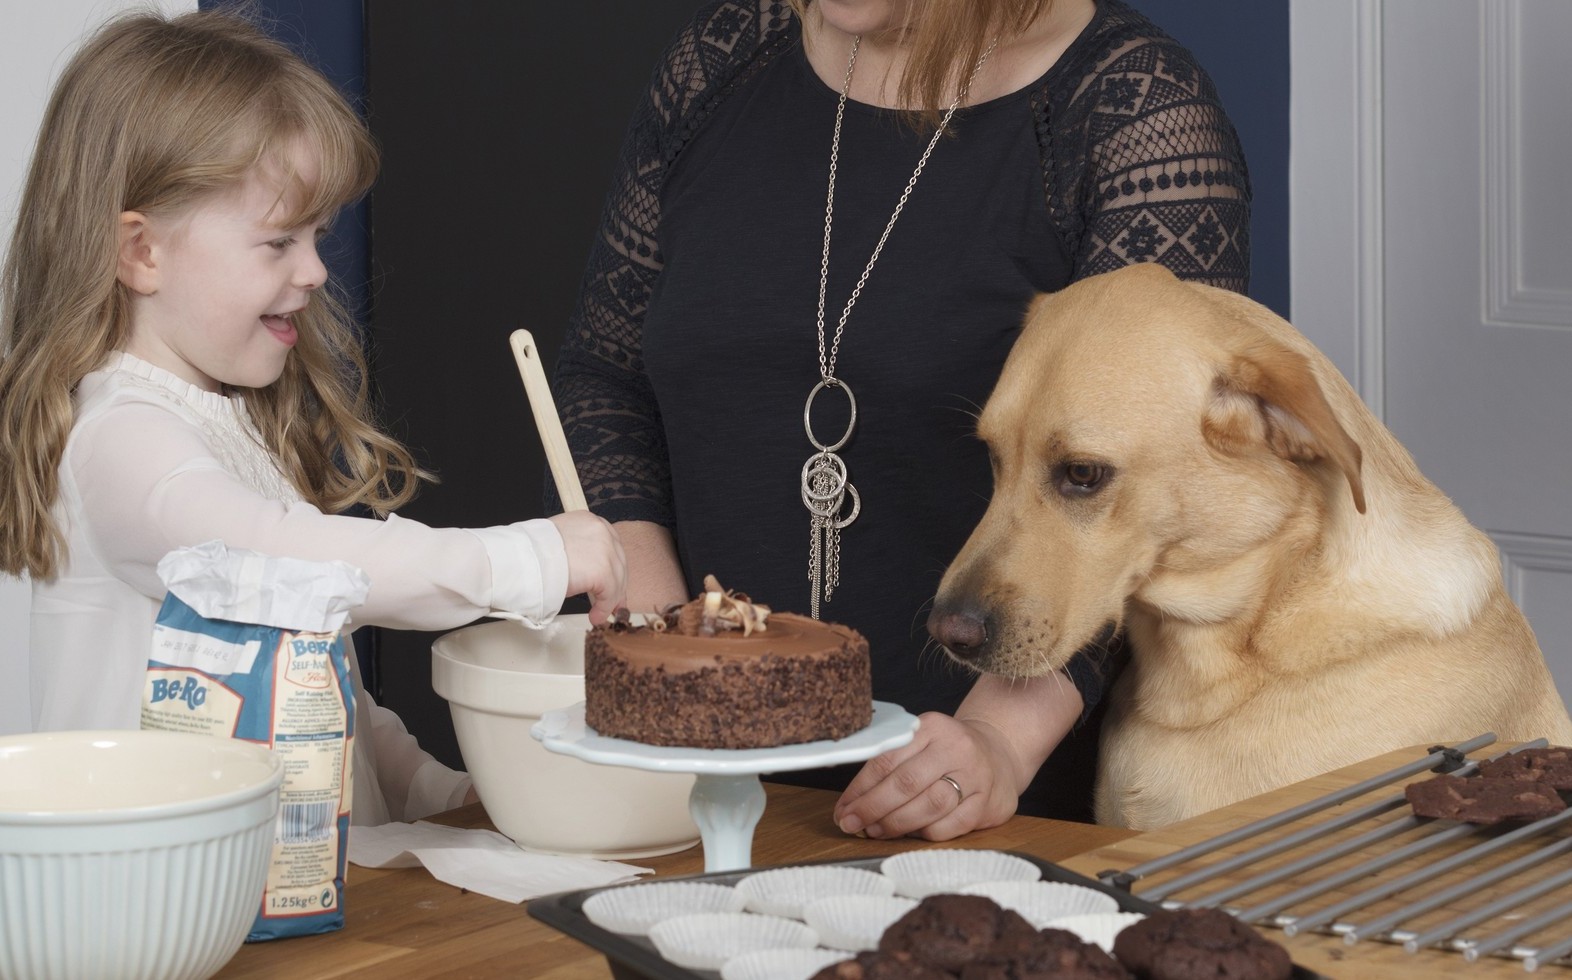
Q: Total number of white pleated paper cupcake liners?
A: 8